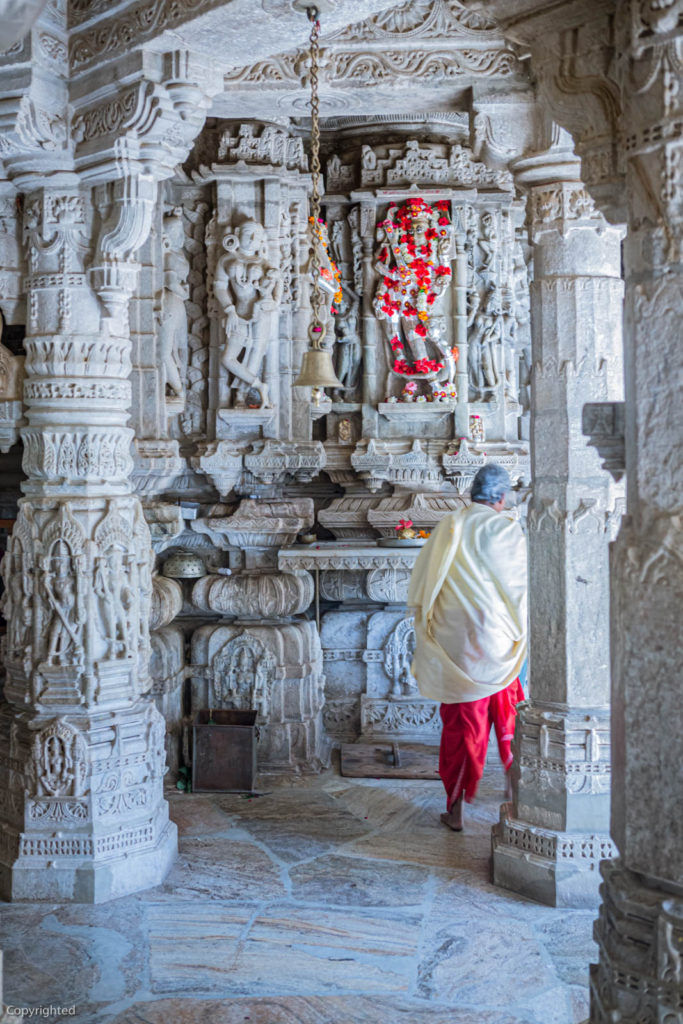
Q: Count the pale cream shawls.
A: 1